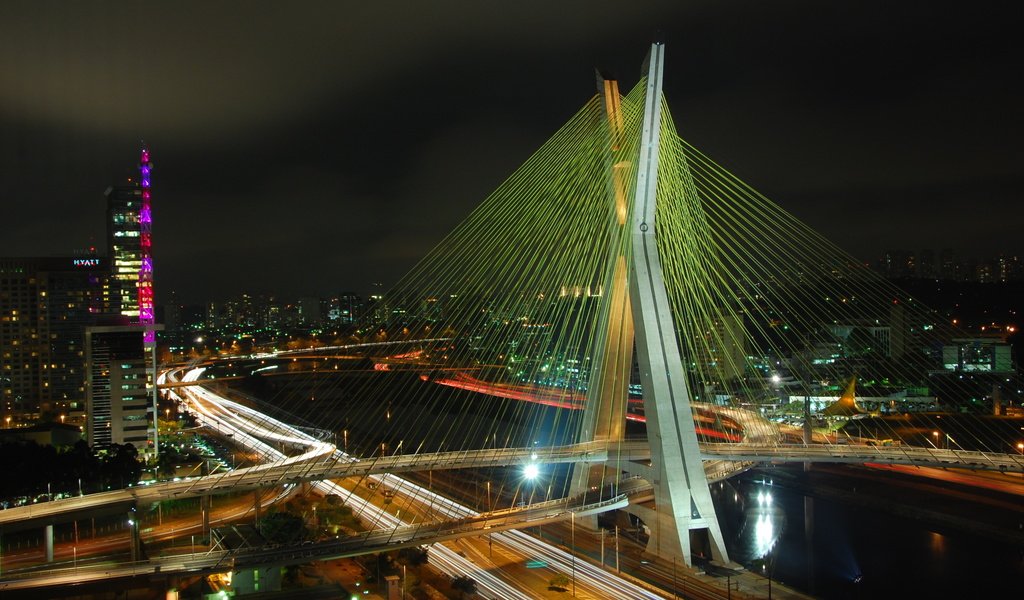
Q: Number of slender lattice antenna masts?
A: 1